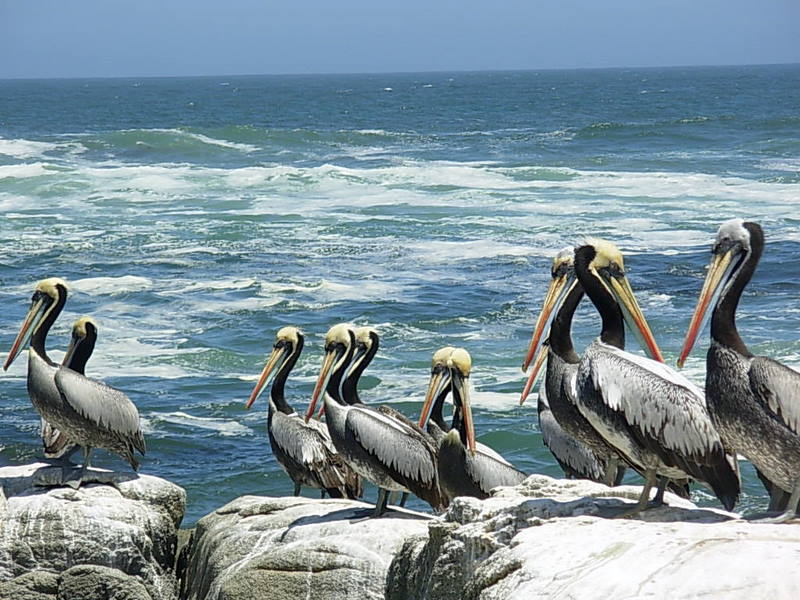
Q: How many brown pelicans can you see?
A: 11